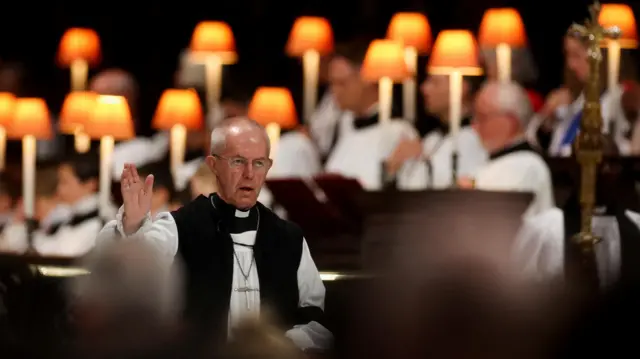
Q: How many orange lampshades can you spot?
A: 14